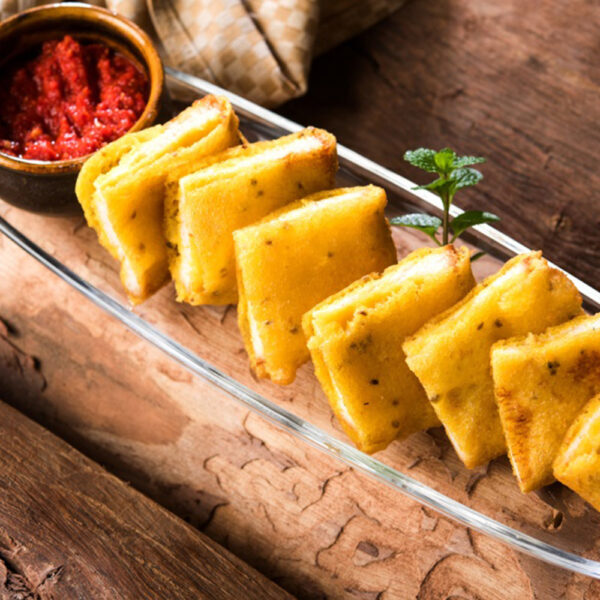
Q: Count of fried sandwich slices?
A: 7